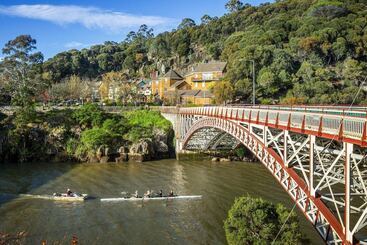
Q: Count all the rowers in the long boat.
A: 4